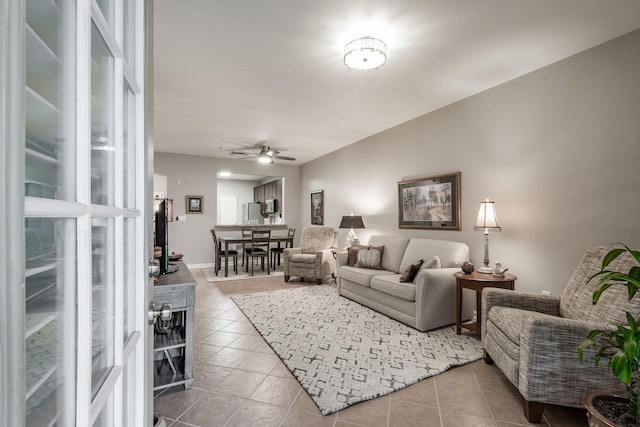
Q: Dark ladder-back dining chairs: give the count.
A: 4